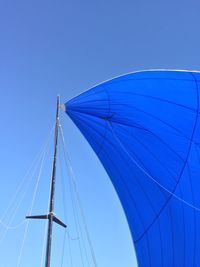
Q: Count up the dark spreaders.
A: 2